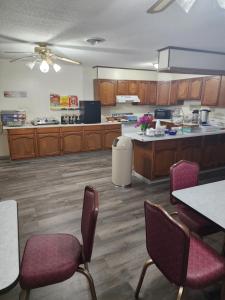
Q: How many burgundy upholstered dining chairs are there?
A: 3